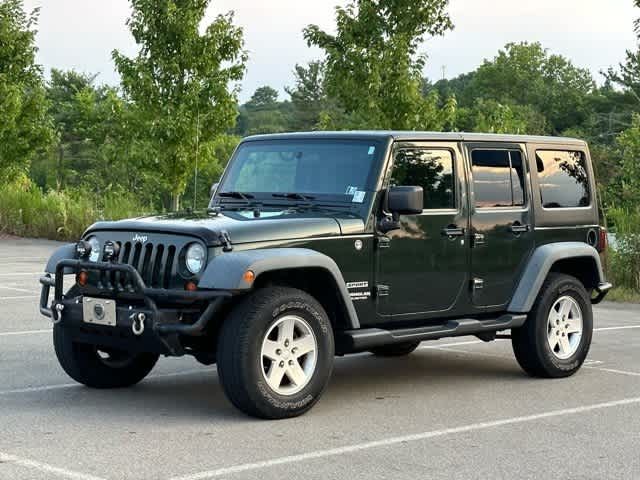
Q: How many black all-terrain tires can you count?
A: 4